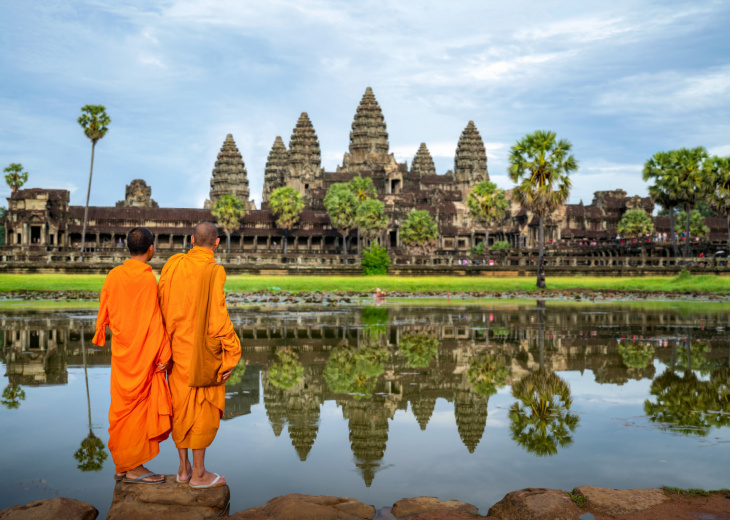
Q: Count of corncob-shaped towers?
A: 6